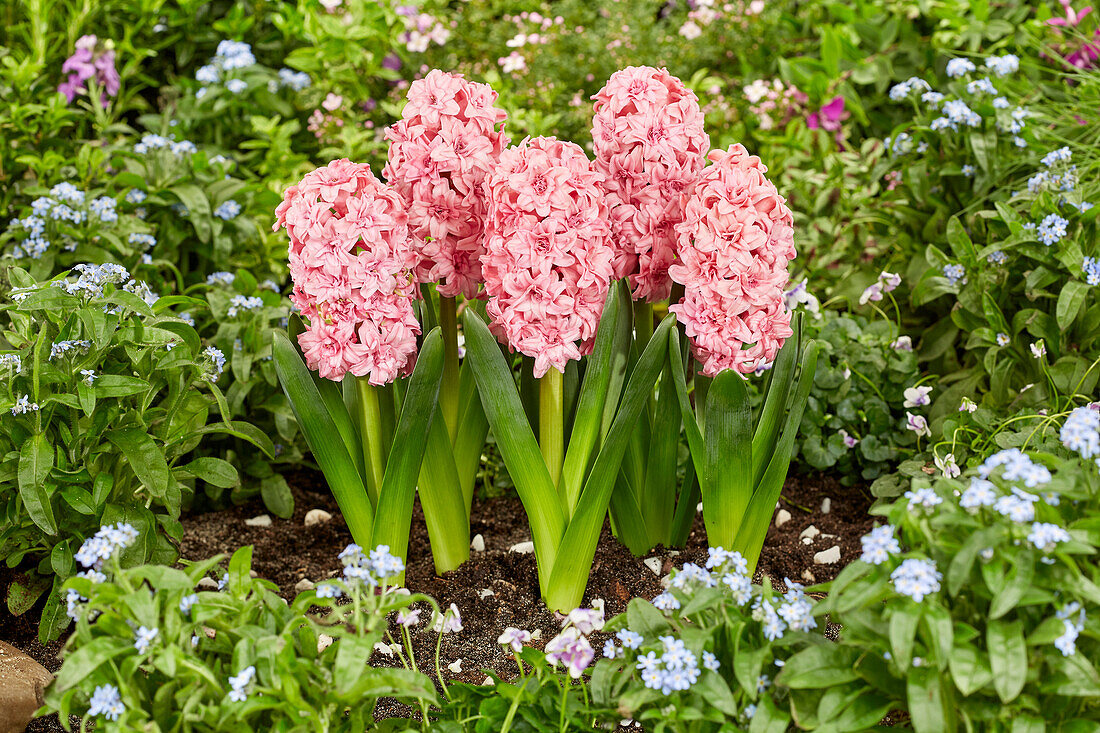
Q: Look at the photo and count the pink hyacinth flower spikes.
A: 5